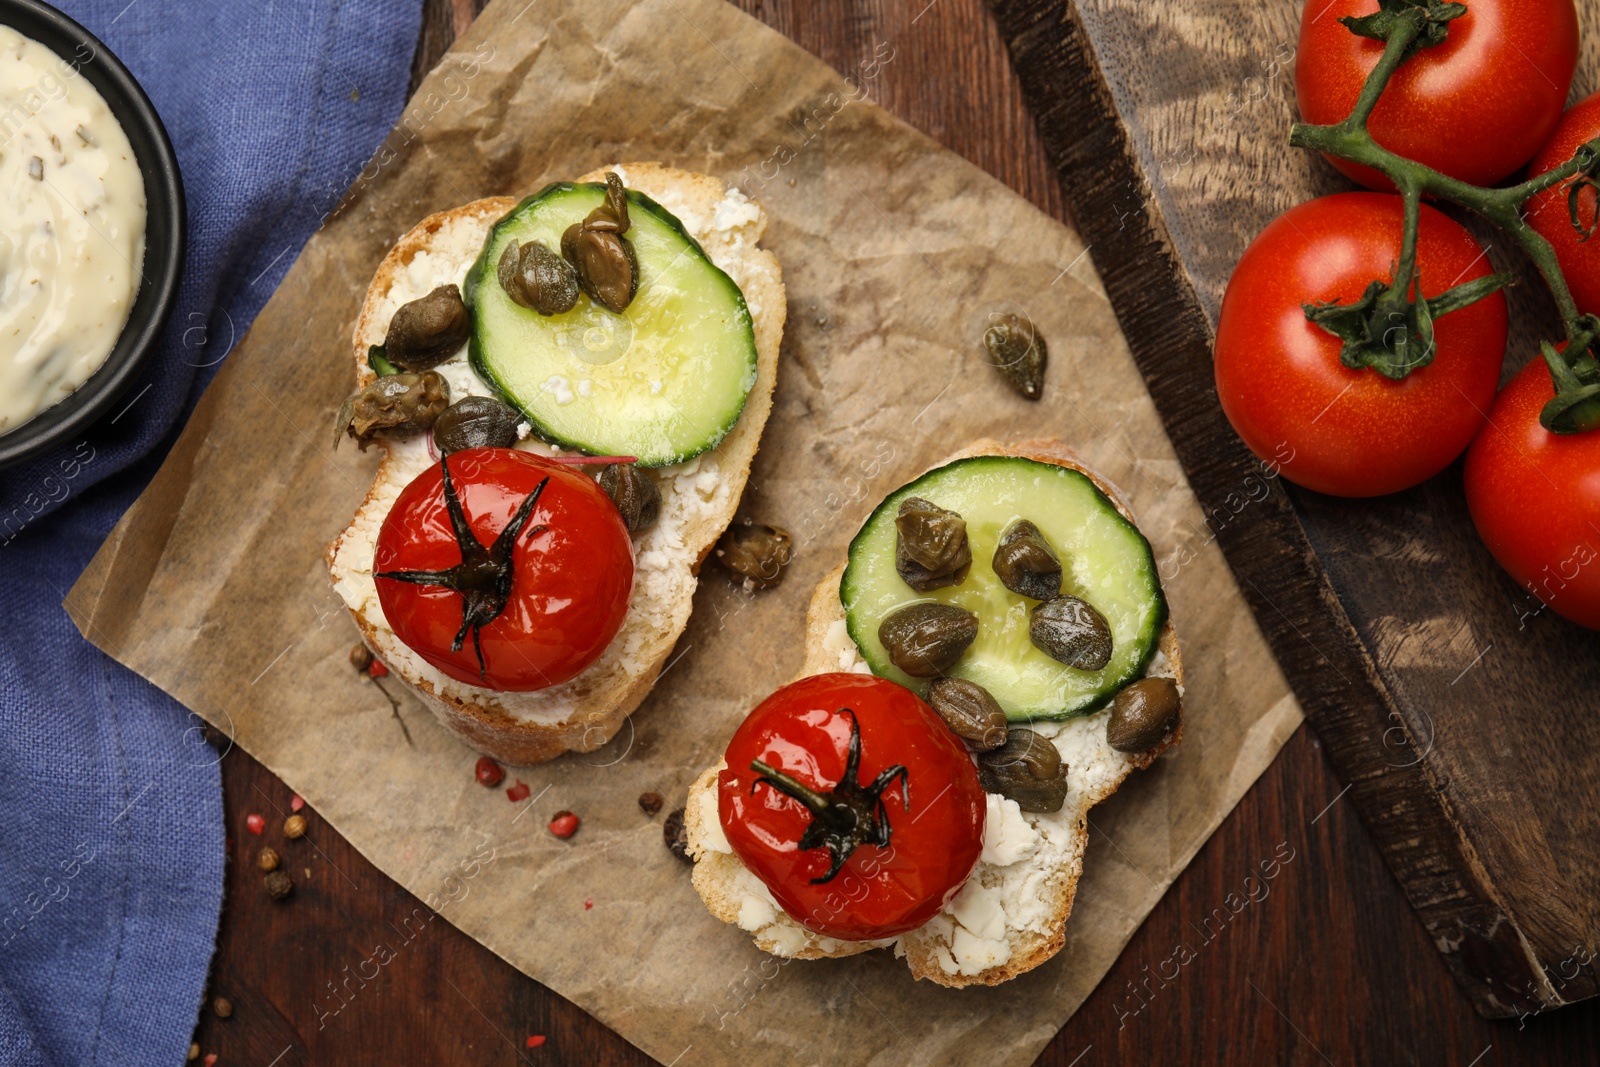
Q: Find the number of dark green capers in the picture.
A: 15